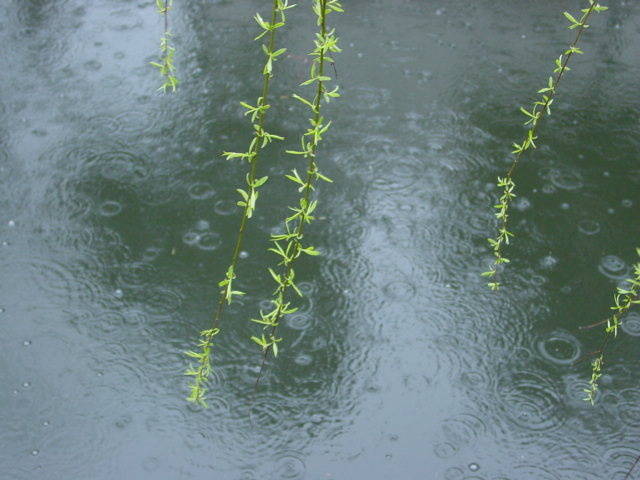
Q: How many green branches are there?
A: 5